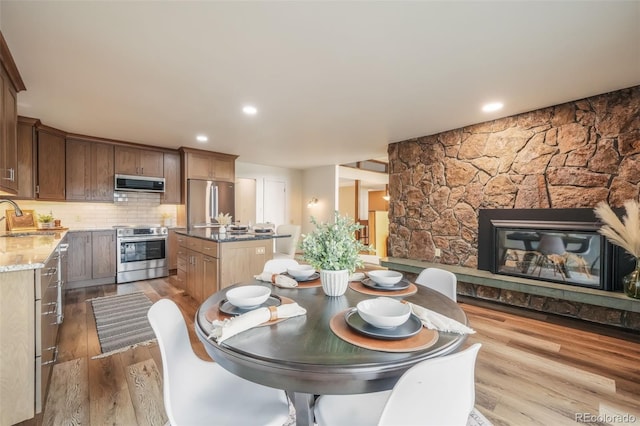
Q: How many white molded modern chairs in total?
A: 4